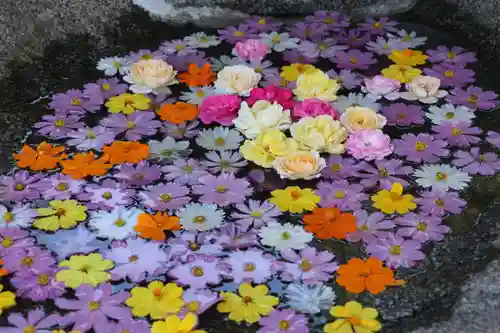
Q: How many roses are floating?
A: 15